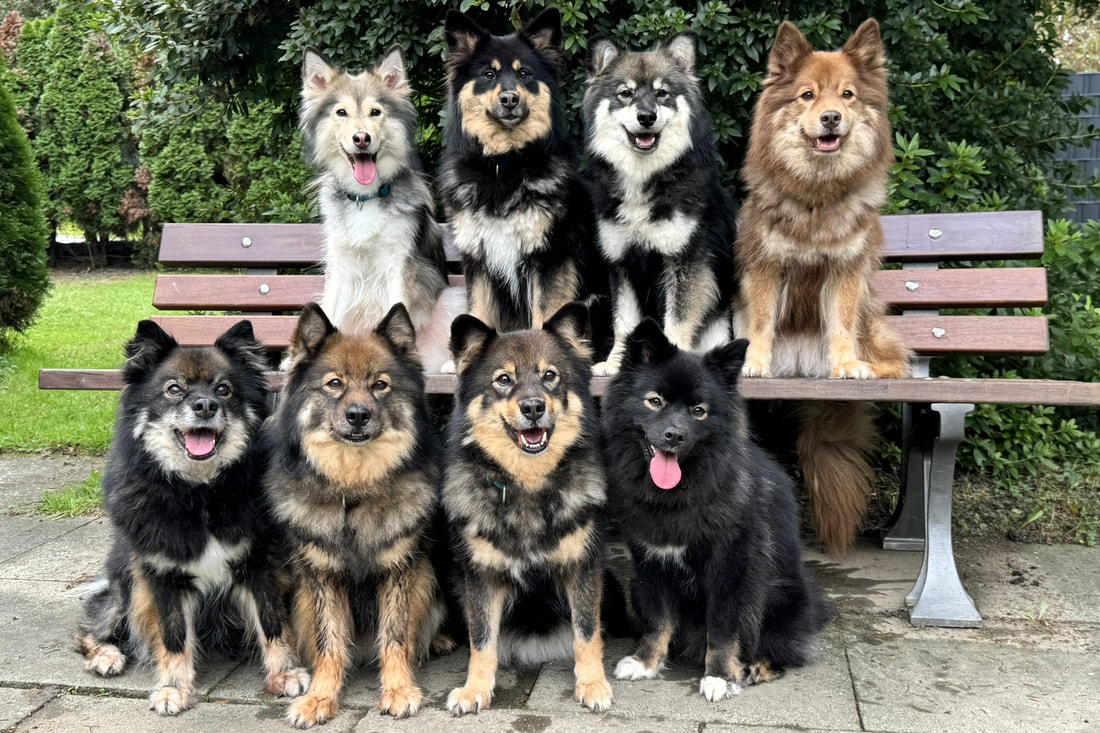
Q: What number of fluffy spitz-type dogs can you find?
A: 8